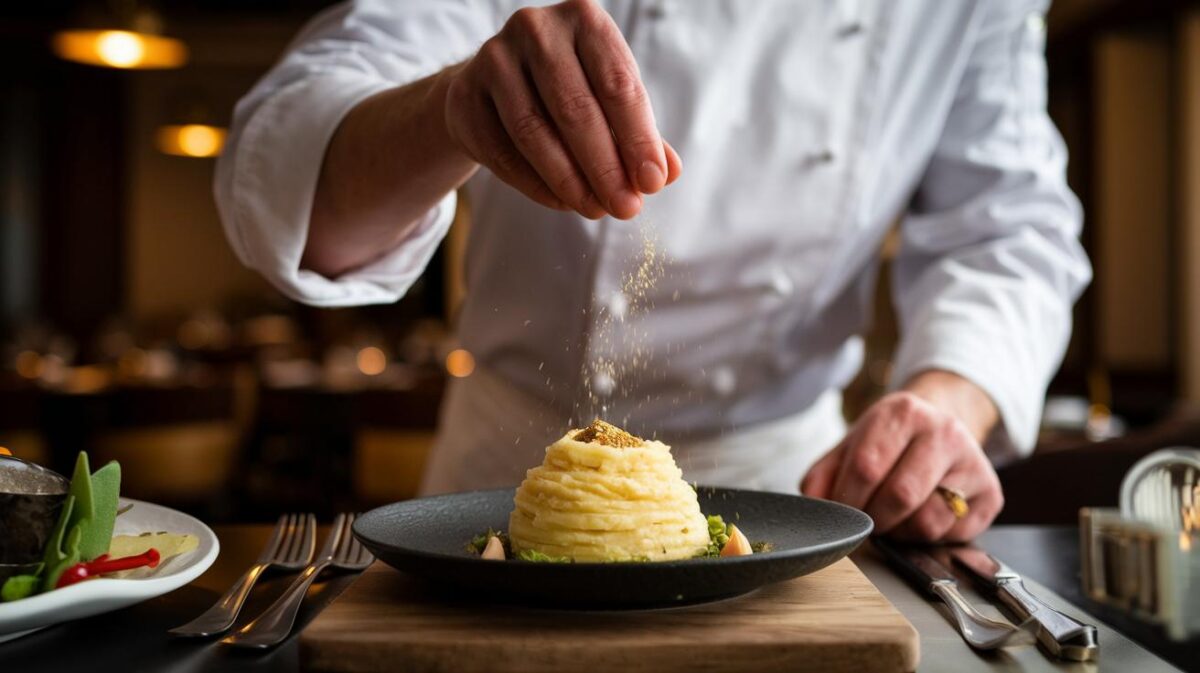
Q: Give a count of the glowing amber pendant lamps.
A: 2